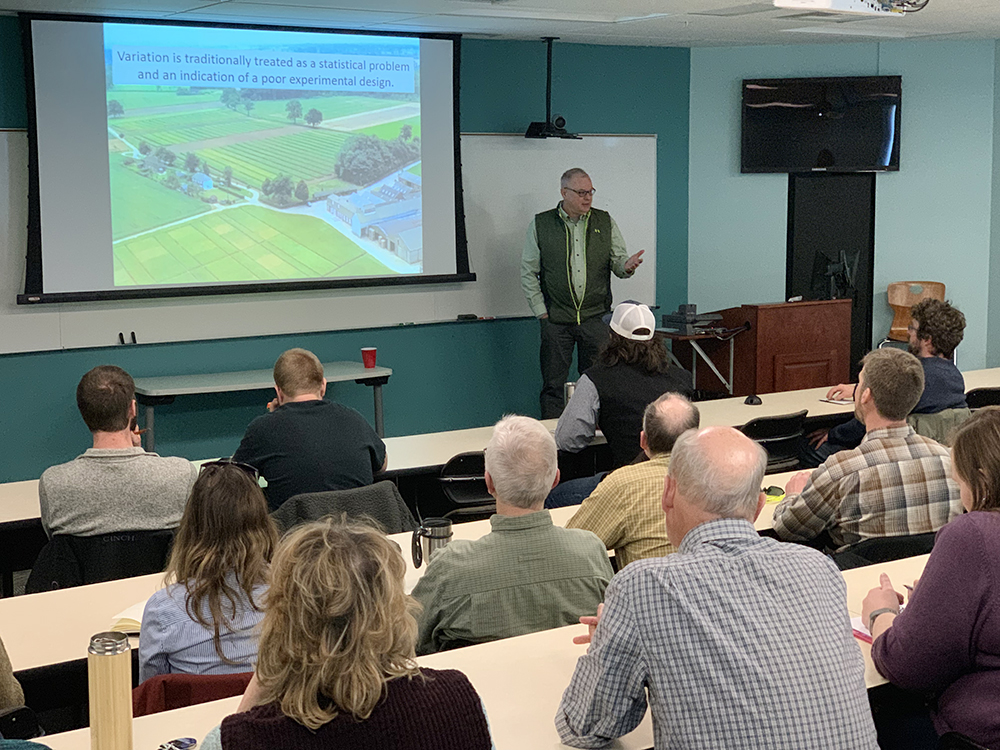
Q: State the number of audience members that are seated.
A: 11